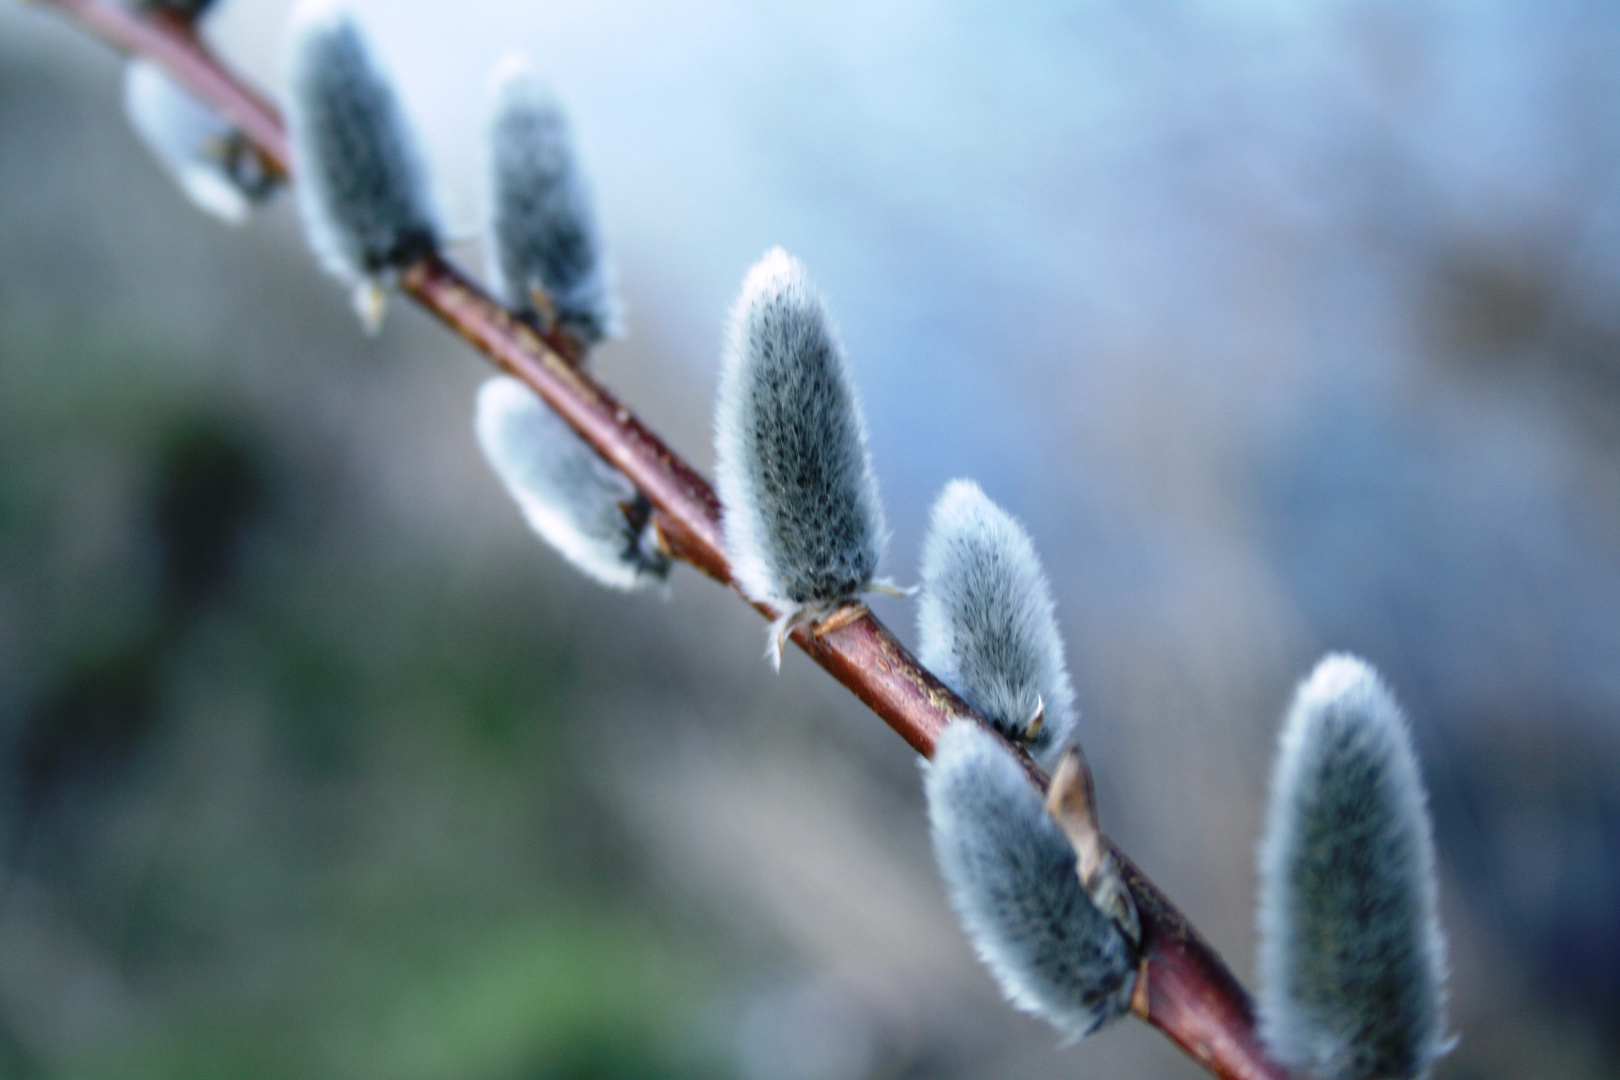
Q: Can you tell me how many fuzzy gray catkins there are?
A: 8